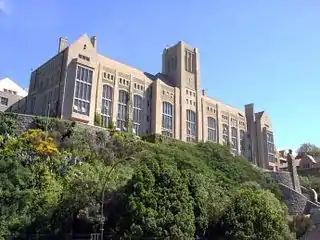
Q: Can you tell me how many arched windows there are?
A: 9